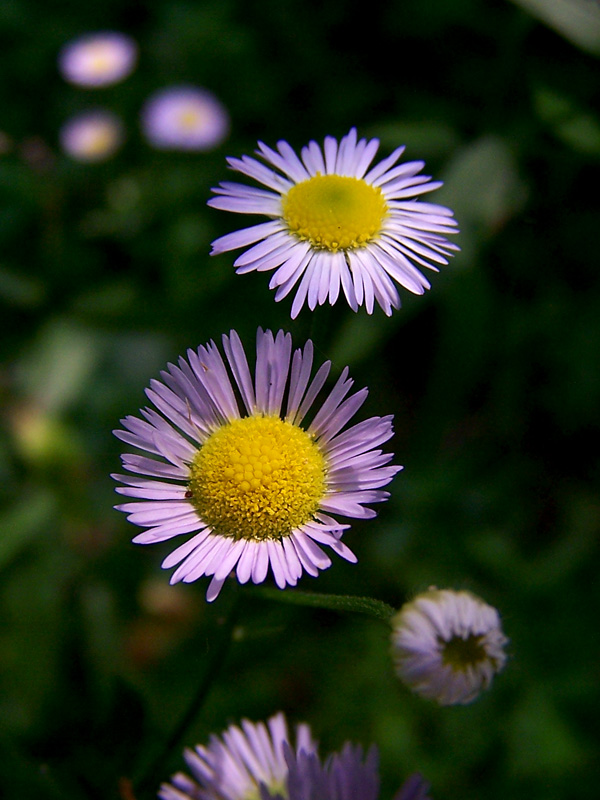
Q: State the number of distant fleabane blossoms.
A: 3